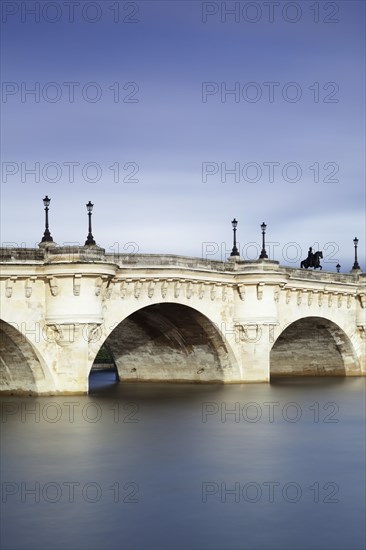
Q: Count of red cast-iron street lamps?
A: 0